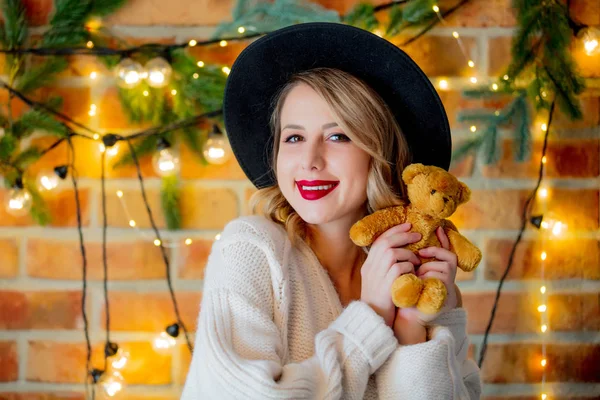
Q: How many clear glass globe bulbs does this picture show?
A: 12